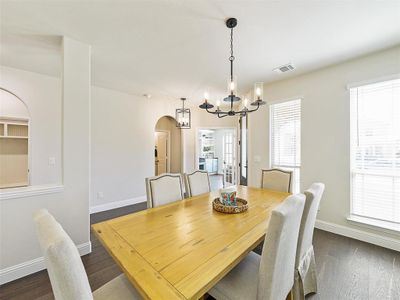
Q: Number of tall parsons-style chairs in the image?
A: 6